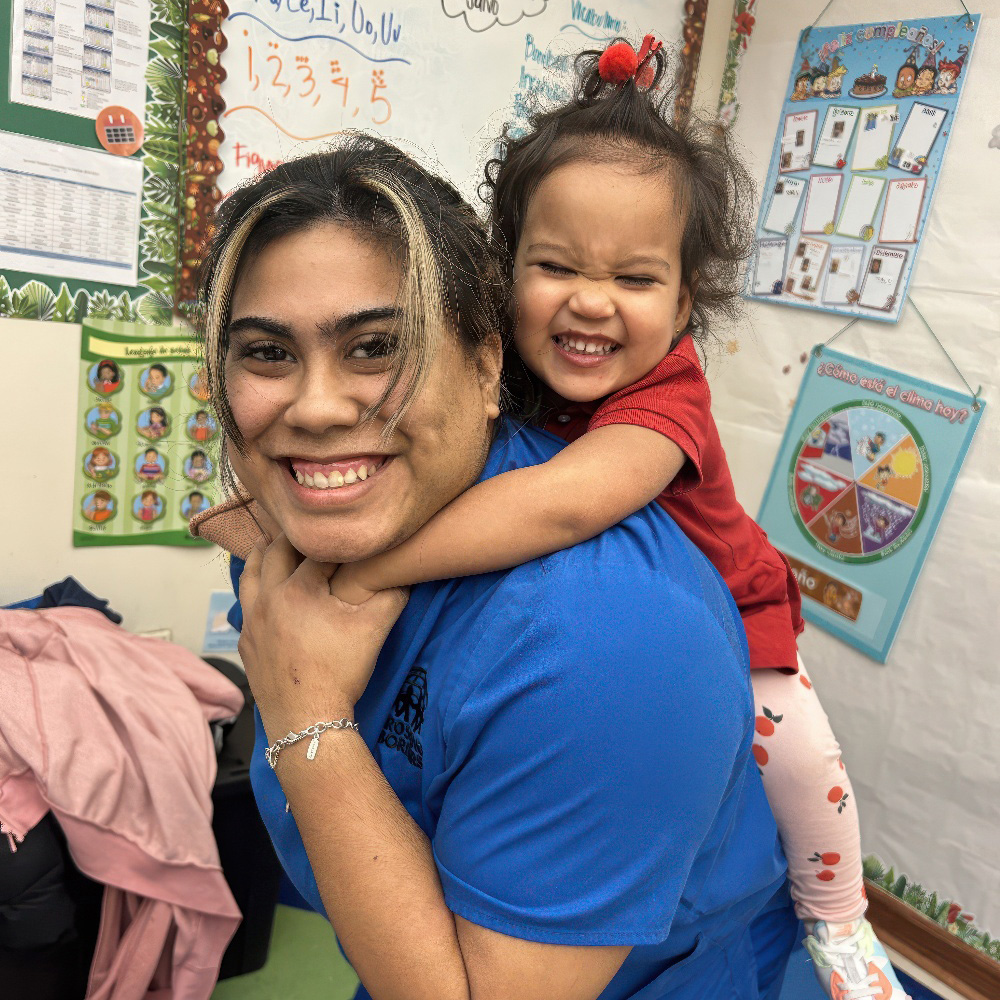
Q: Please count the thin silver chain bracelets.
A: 1